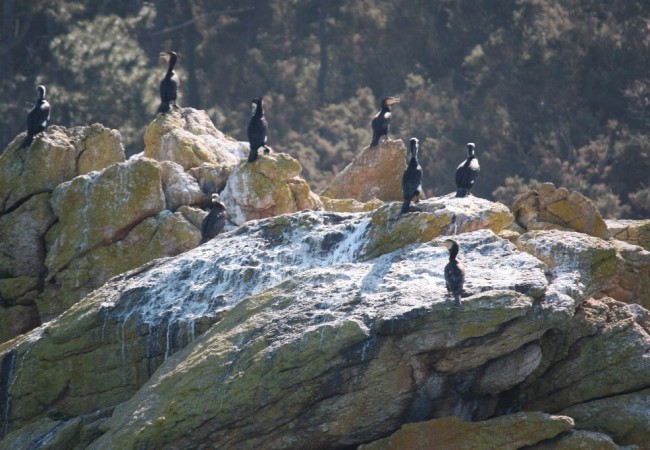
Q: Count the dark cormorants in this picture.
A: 8